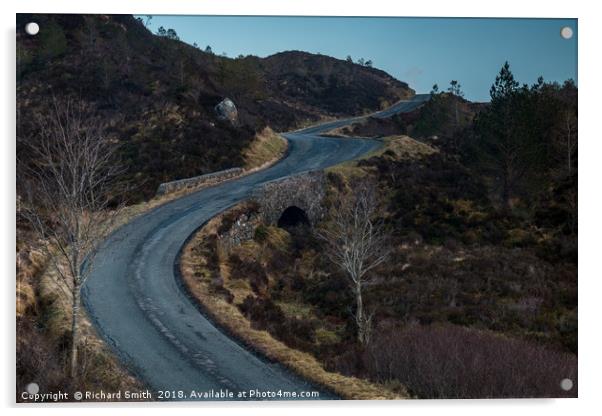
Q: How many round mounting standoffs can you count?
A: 4